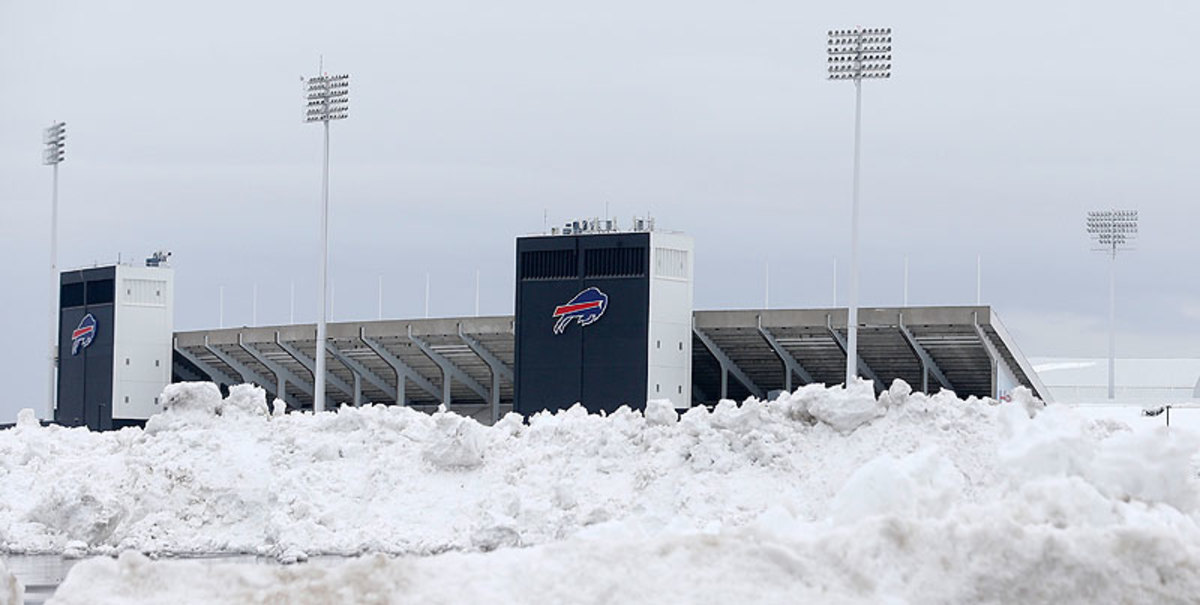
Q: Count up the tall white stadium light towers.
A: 4